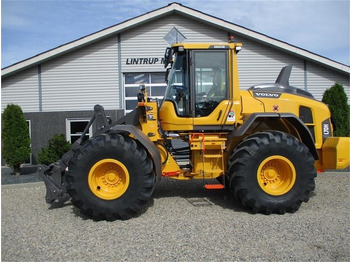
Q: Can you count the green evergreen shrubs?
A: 3